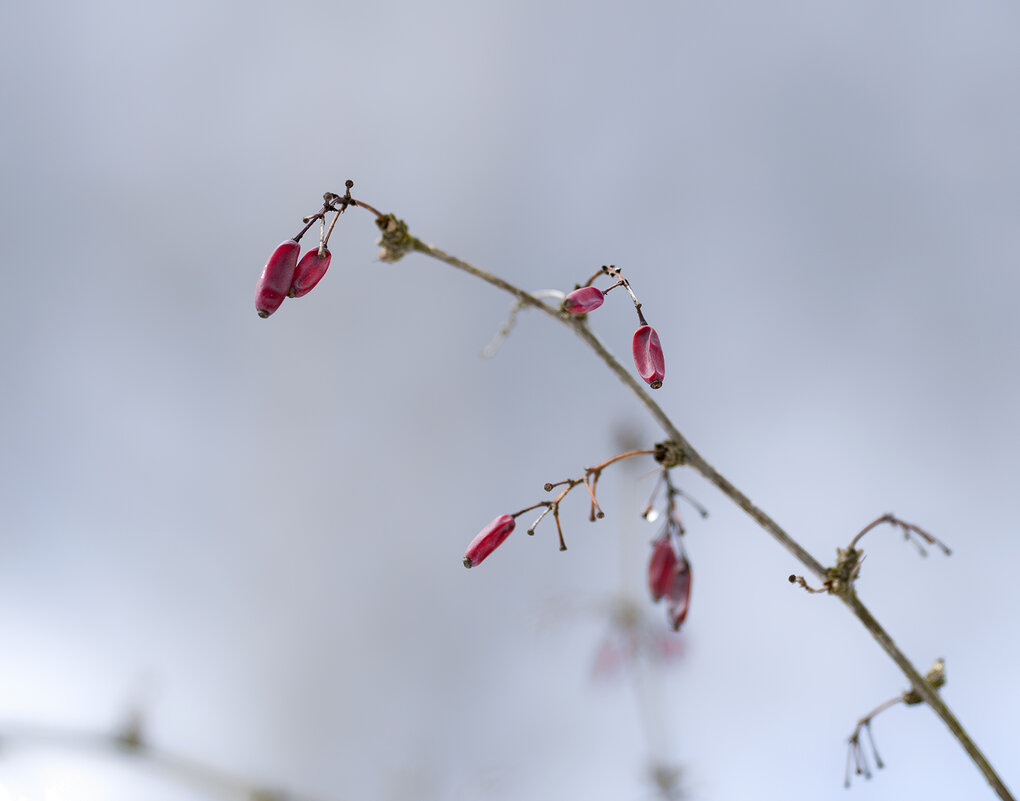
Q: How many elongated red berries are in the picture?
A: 7